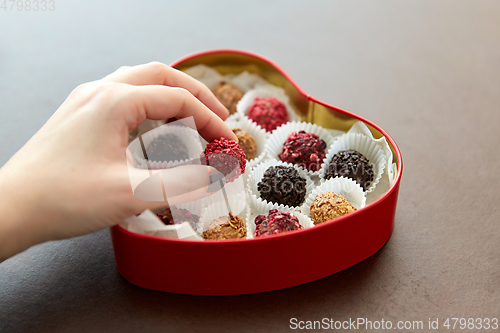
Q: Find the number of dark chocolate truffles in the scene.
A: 3